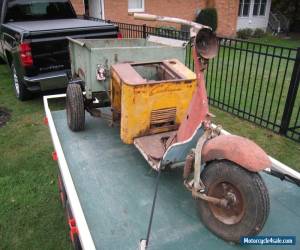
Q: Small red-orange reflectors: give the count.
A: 3